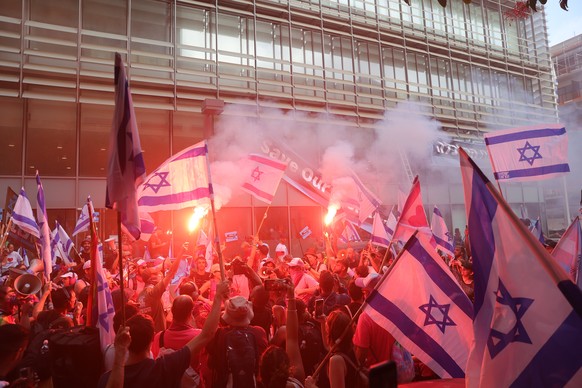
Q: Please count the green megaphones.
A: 0